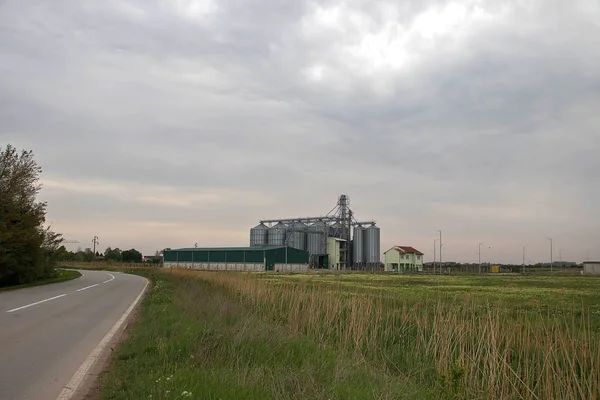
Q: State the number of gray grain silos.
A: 7